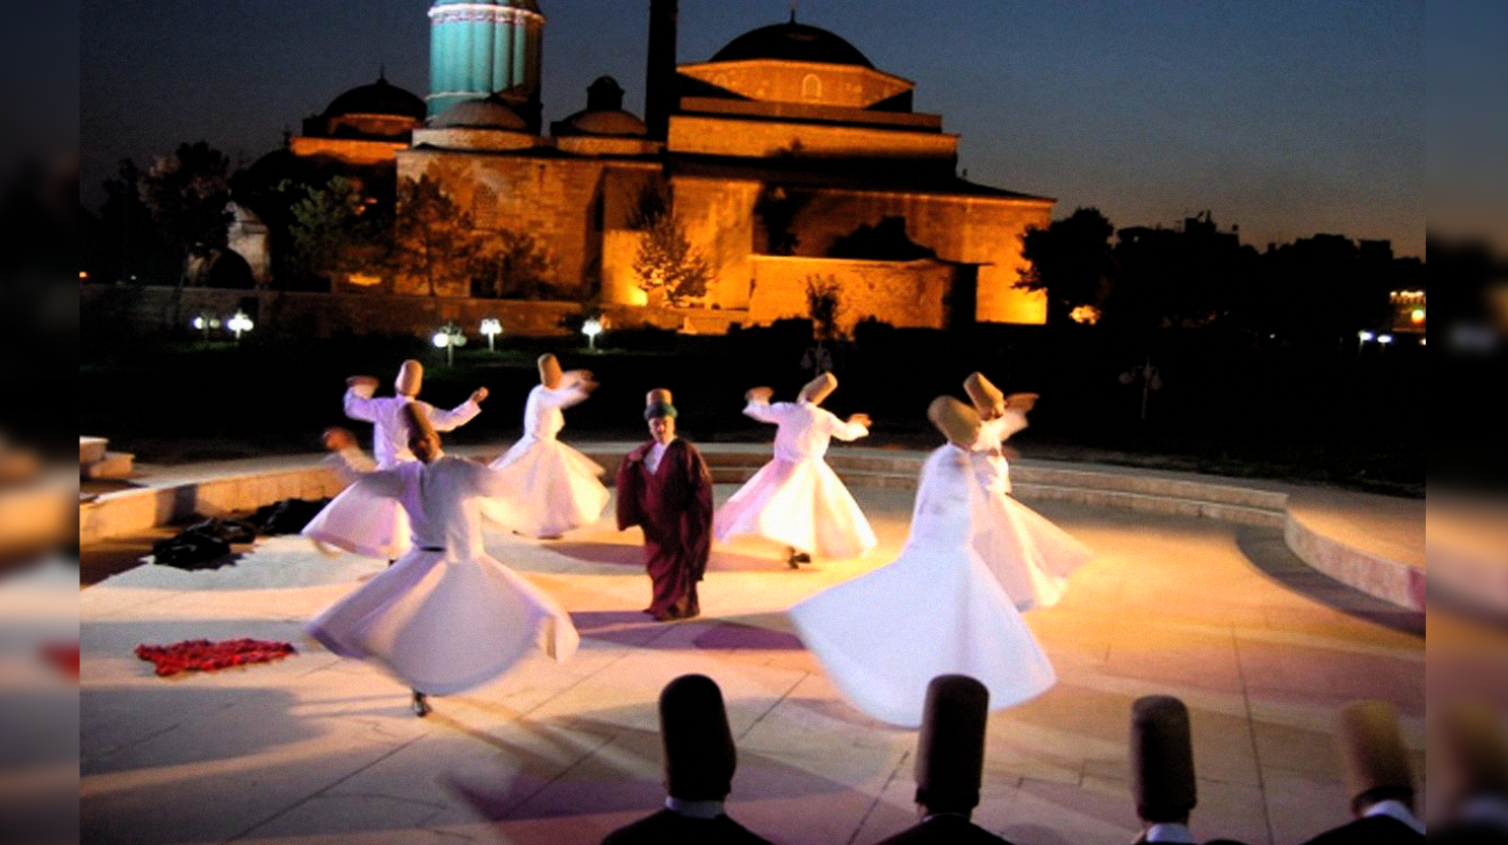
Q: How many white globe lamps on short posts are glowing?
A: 5